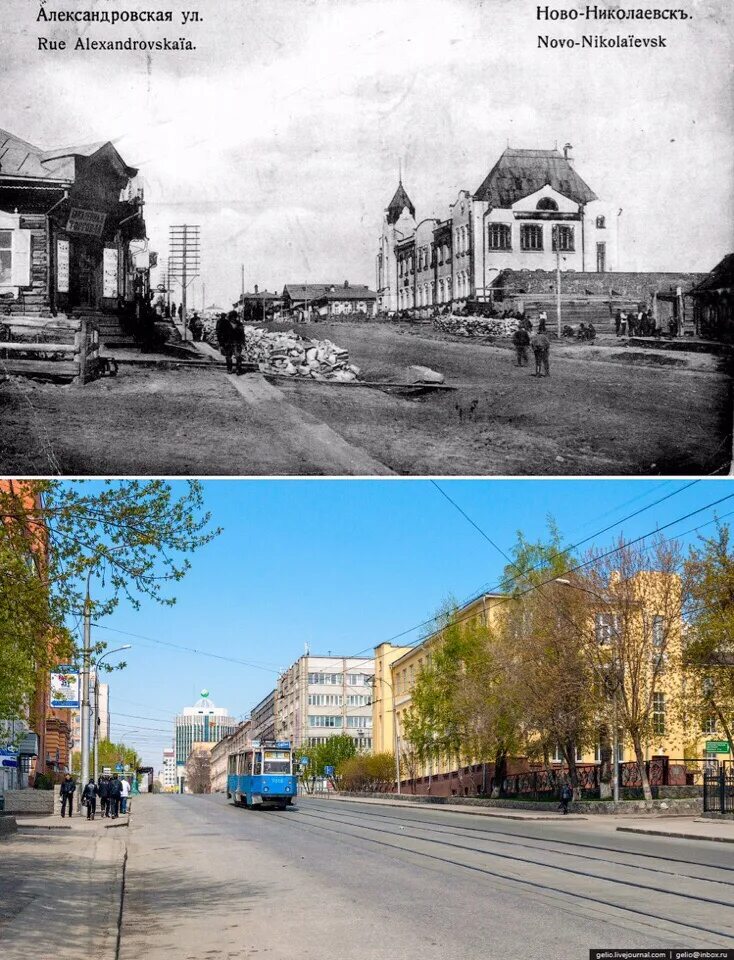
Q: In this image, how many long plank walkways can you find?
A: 1